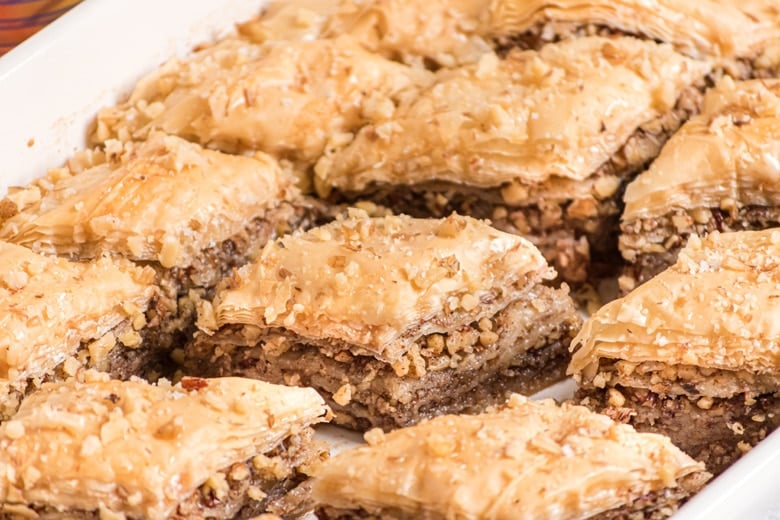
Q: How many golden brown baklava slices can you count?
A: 11